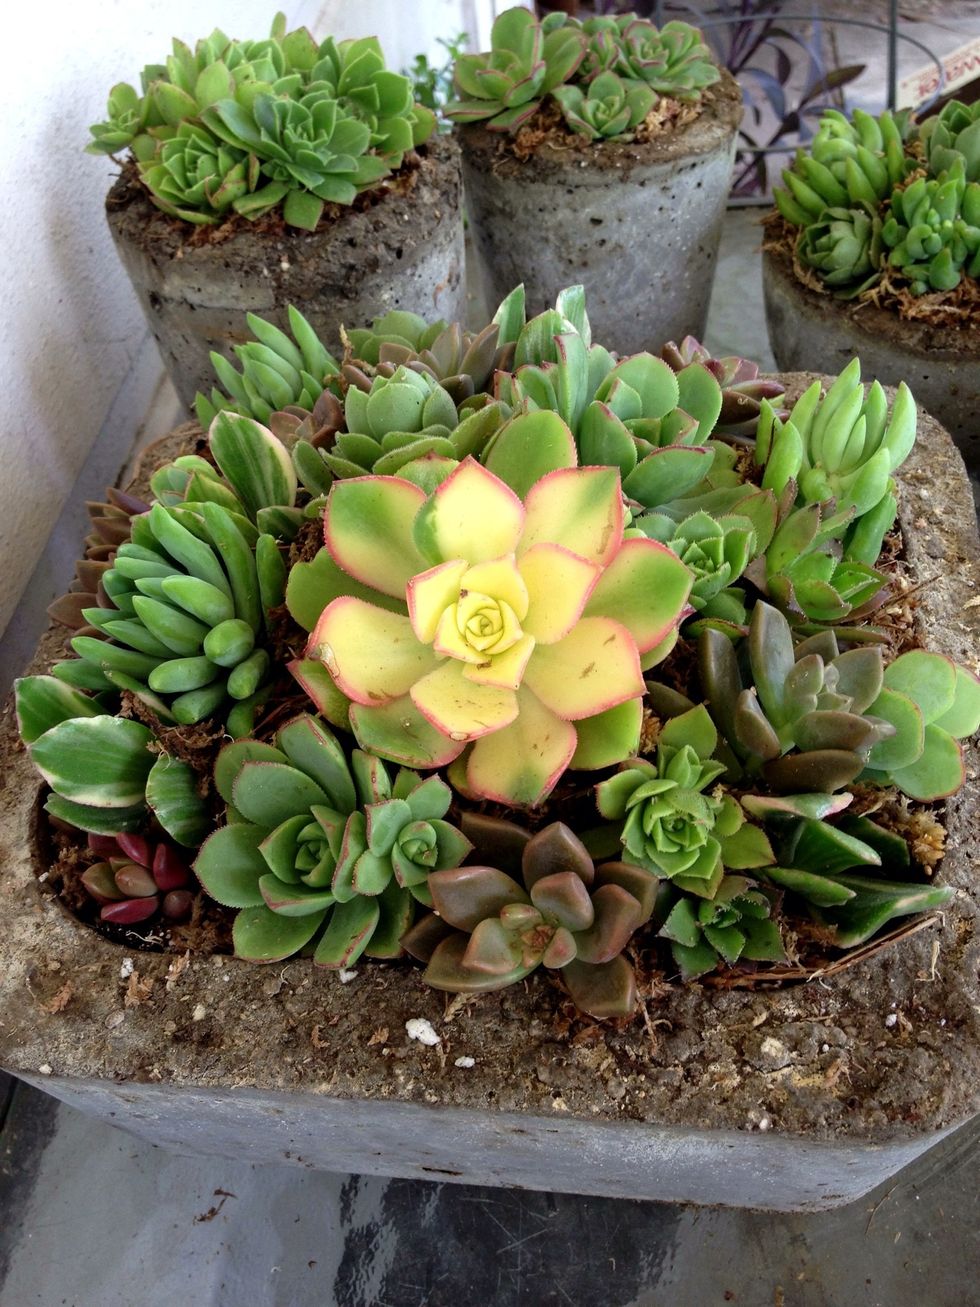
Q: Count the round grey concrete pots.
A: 3